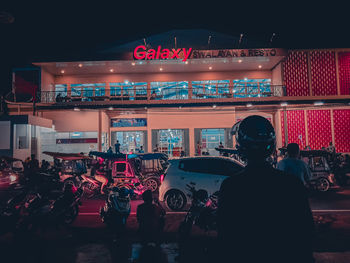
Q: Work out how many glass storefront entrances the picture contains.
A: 3